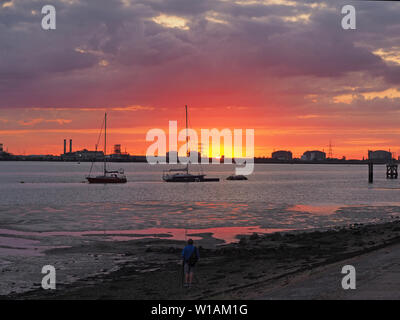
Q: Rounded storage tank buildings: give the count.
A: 3